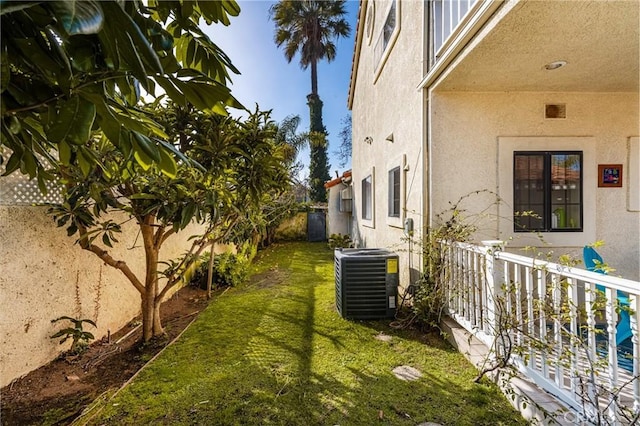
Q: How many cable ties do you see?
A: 0